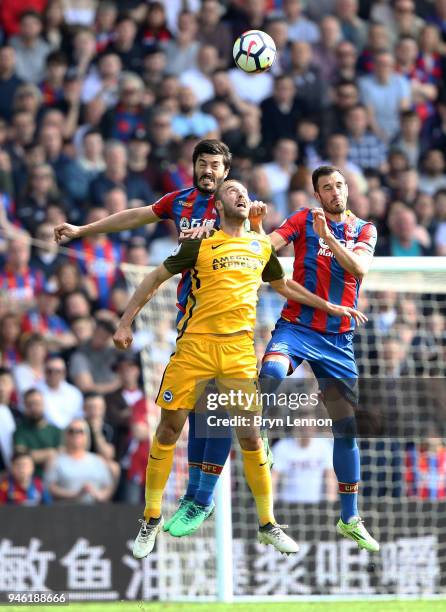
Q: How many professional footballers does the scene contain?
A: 3